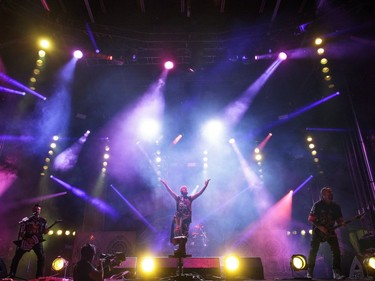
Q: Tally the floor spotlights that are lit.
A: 5